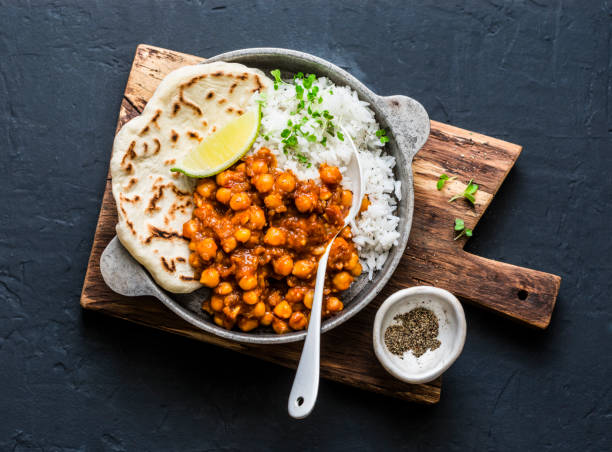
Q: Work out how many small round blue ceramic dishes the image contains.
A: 0